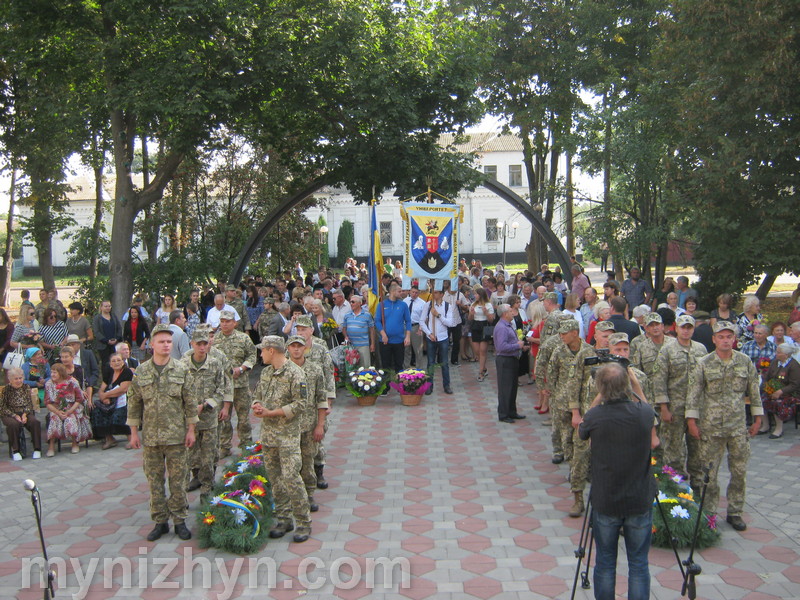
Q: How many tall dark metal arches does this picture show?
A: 1